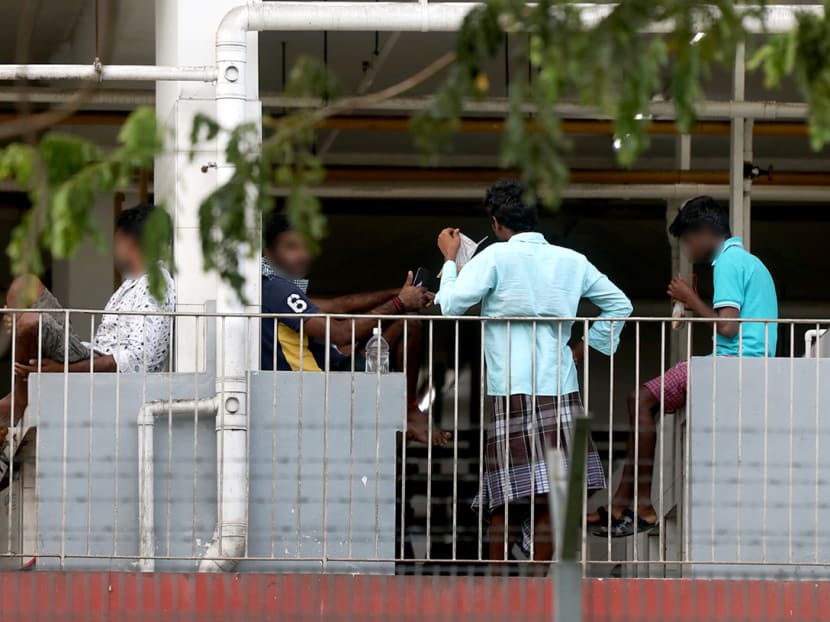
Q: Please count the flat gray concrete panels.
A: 3